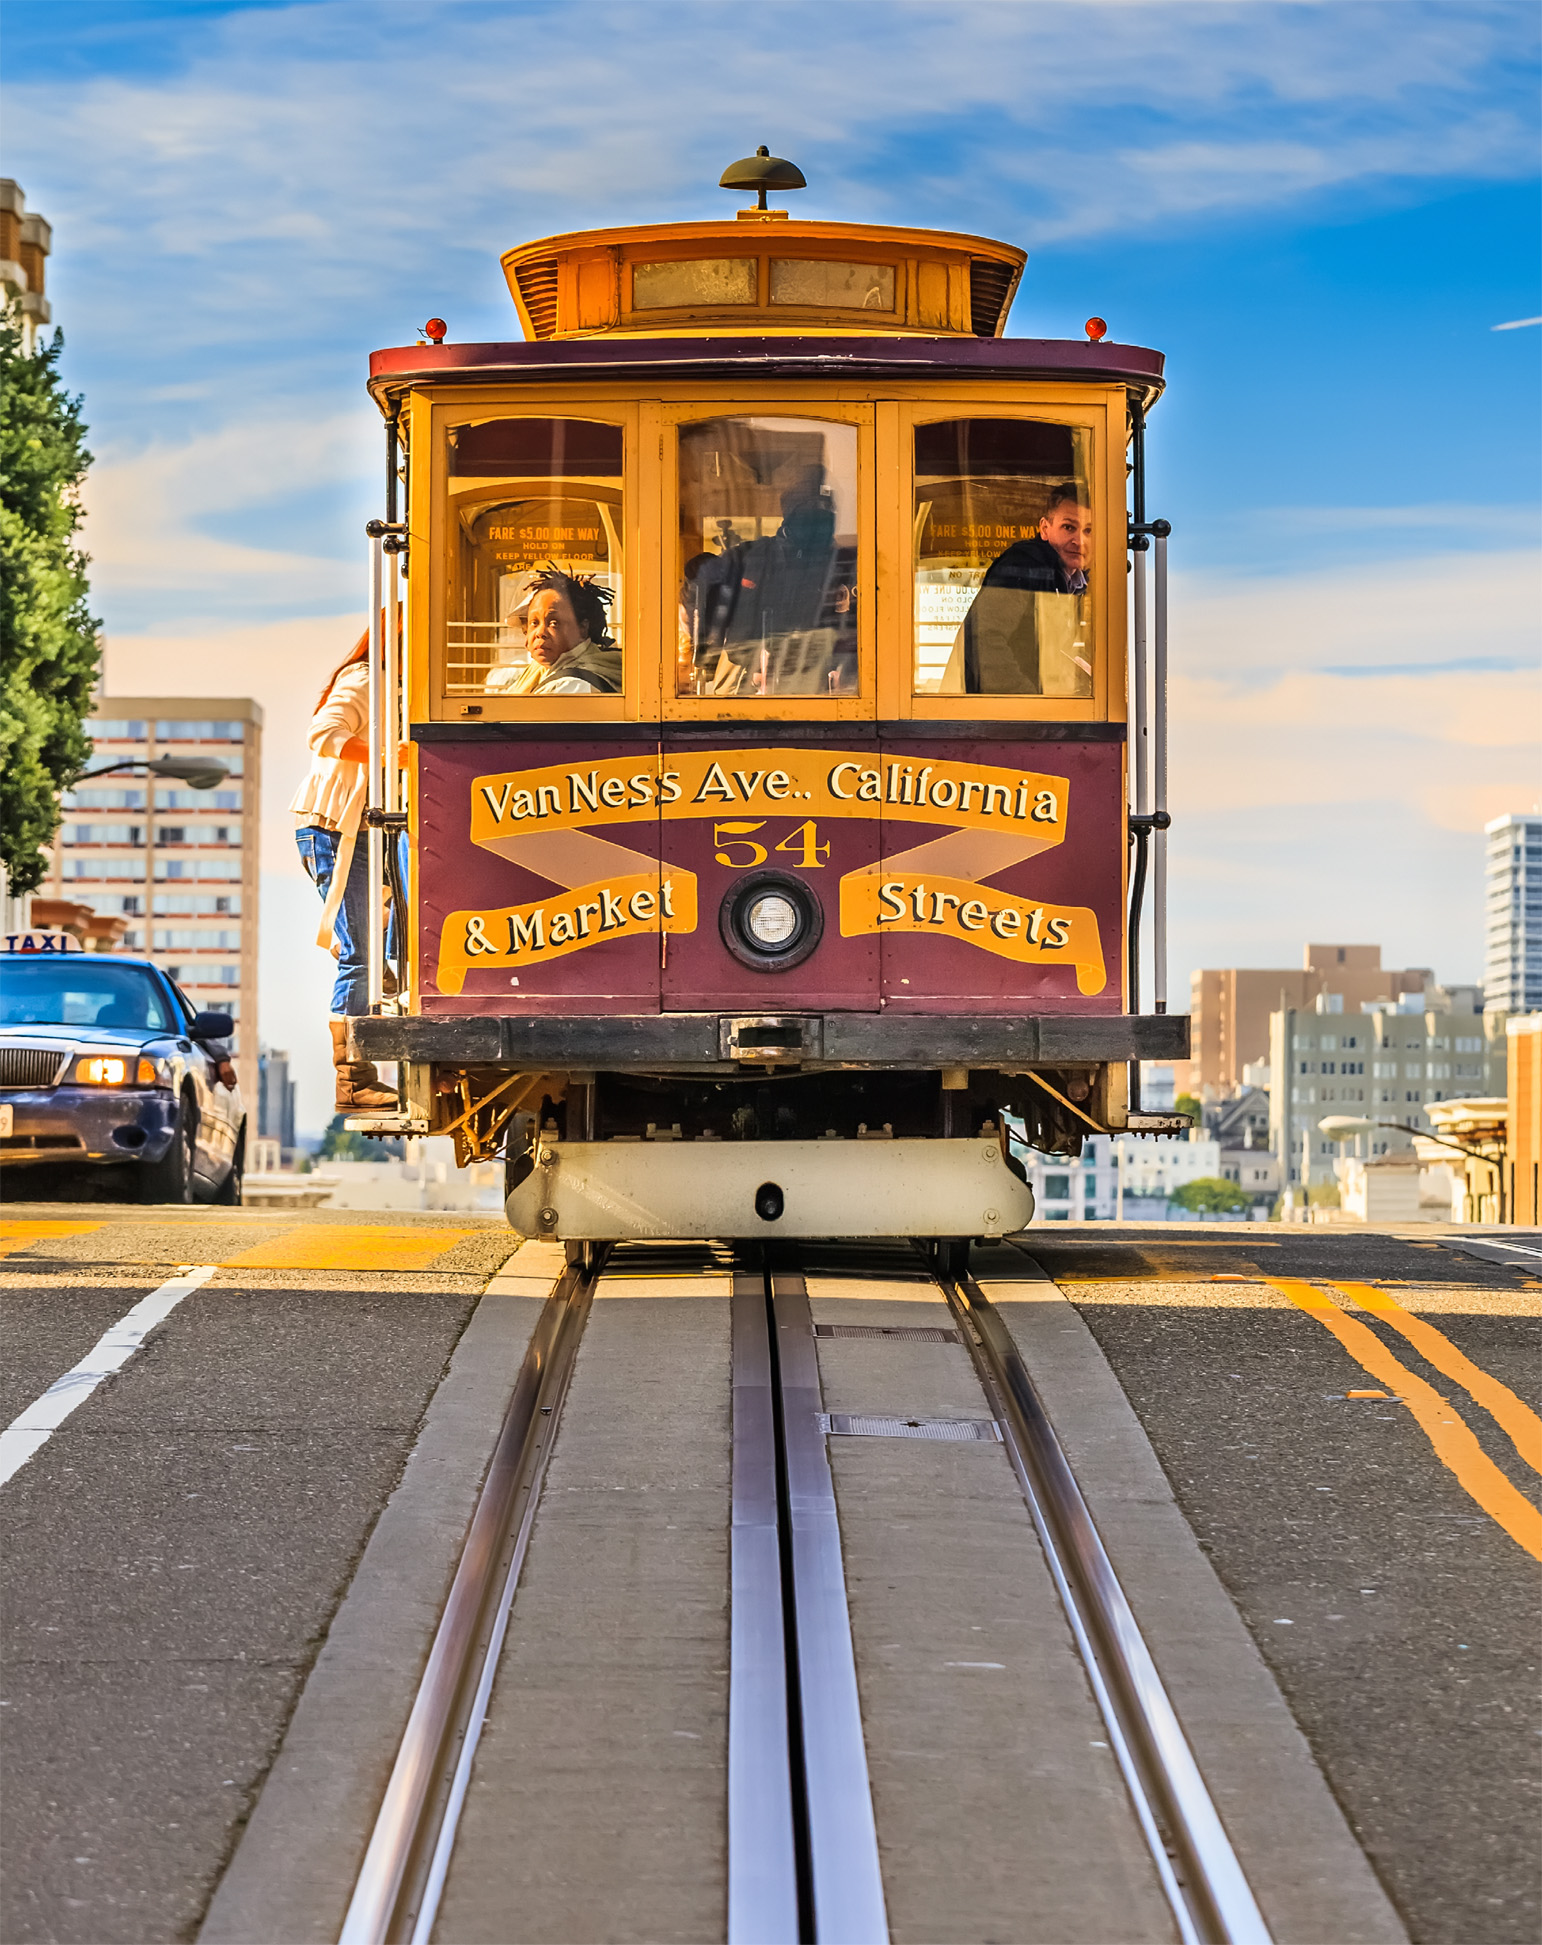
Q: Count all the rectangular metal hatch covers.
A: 2